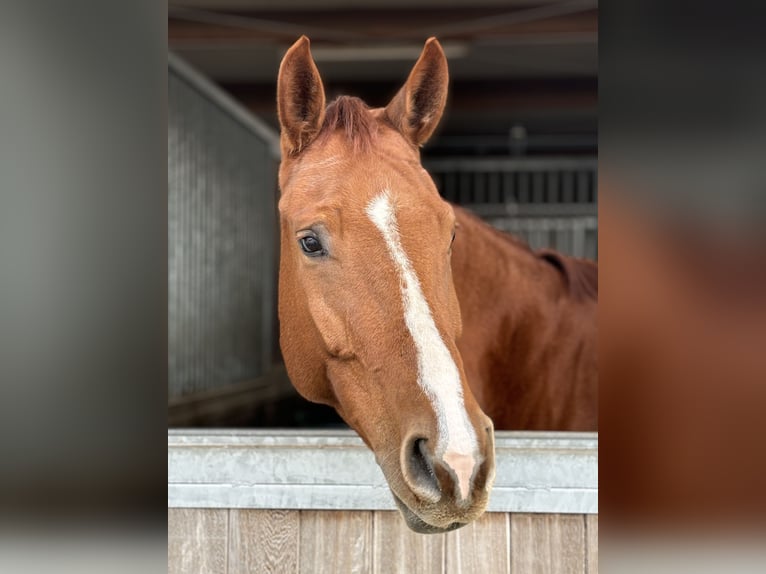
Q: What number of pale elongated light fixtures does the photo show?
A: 1